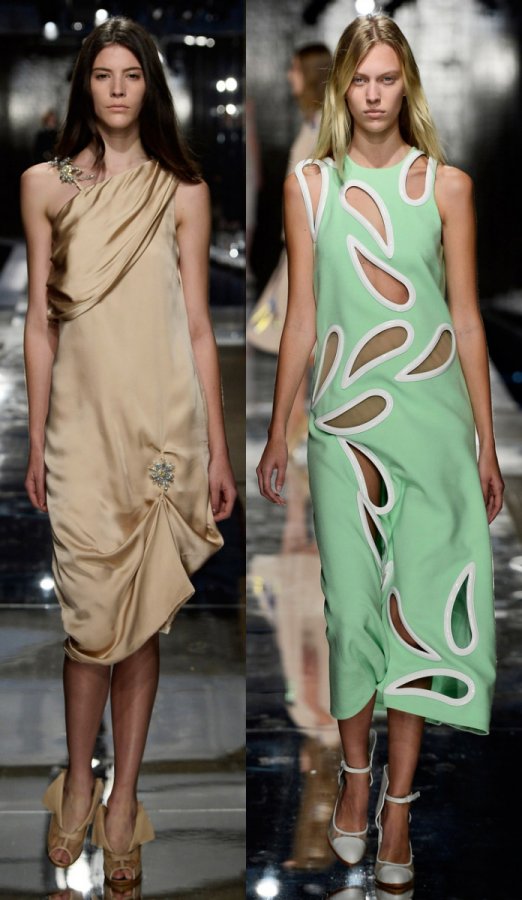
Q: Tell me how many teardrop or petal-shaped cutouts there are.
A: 13